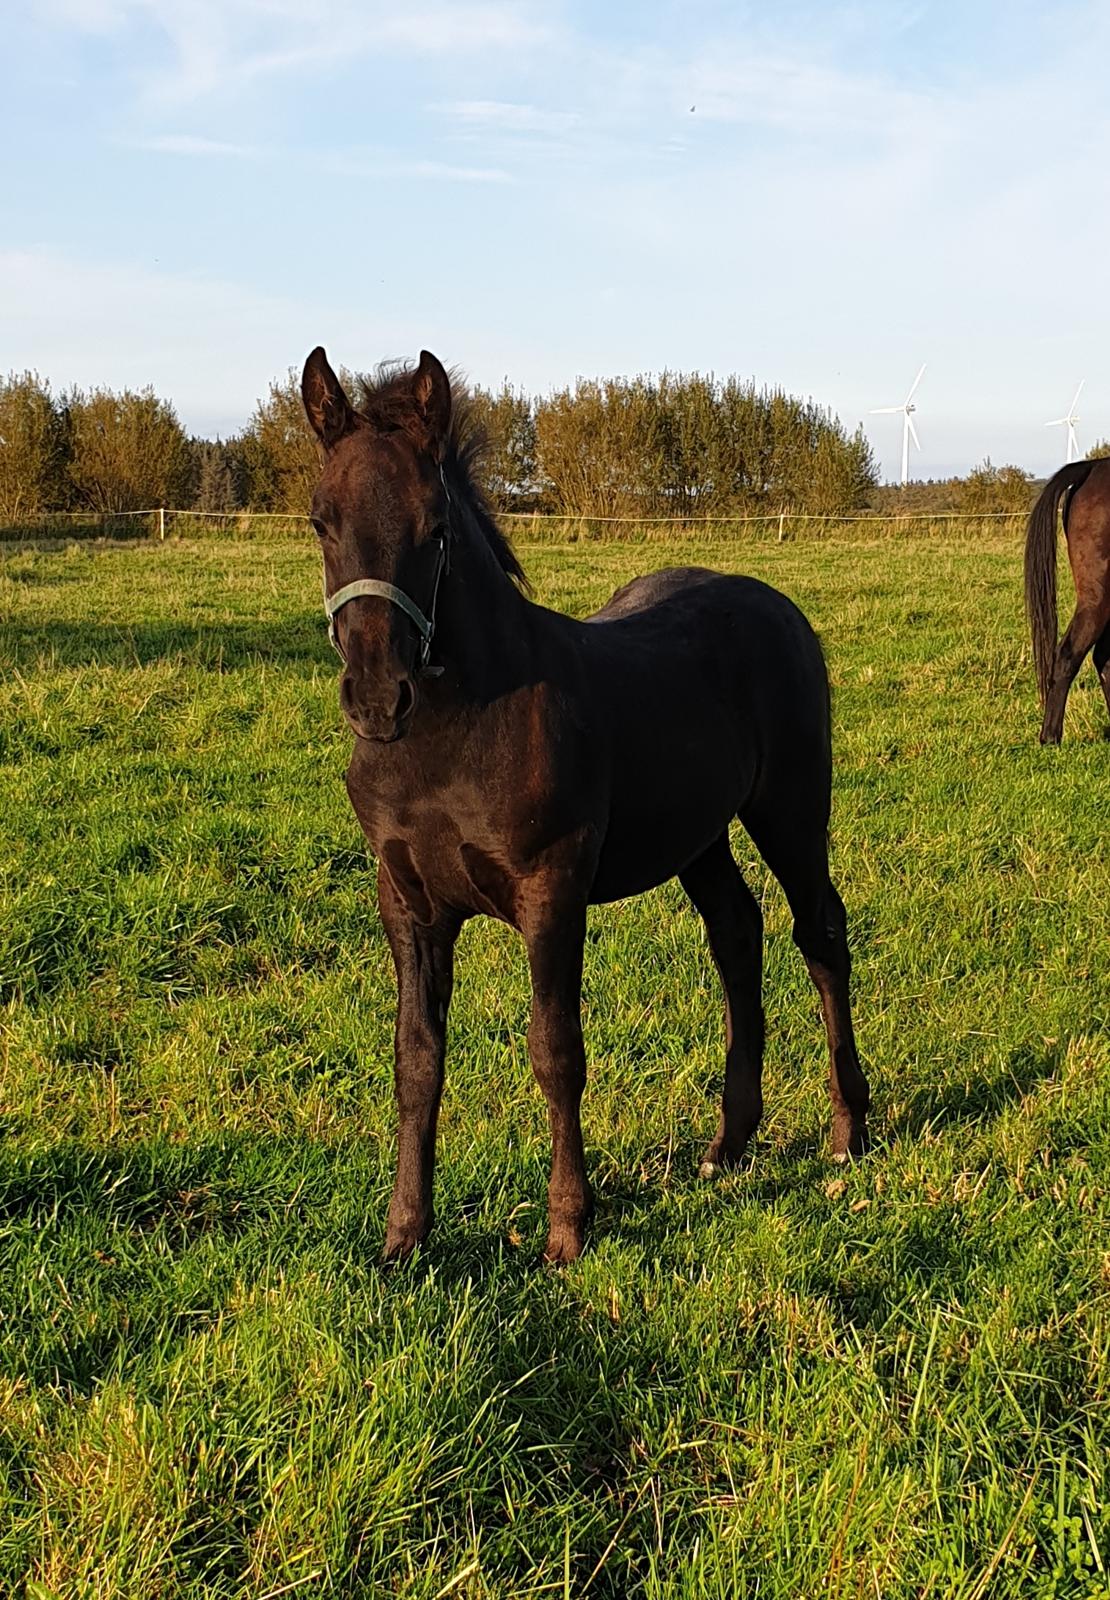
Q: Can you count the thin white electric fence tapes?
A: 1